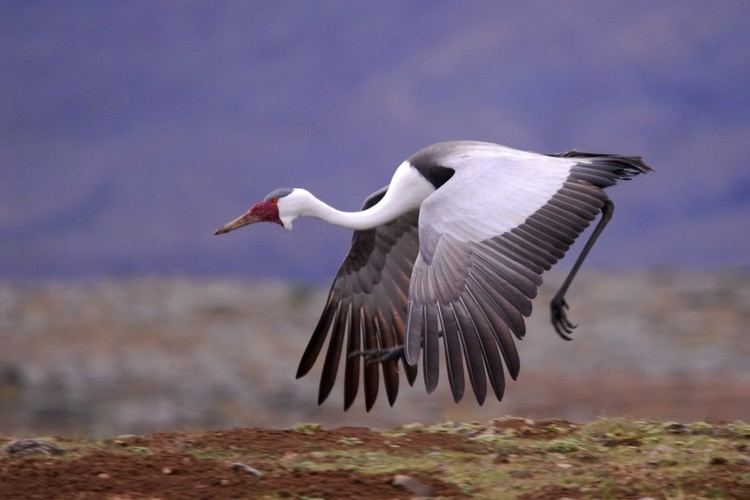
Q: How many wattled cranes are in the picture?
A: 1